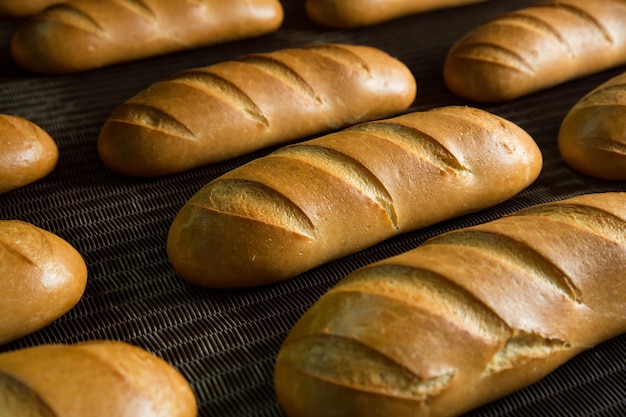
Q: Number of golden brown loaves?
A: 11